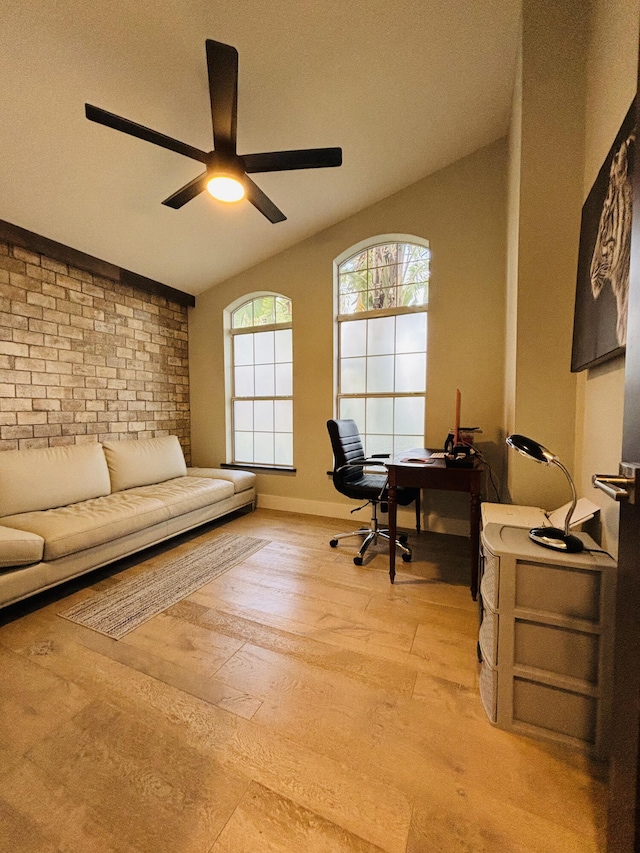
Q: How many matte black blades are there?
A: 5